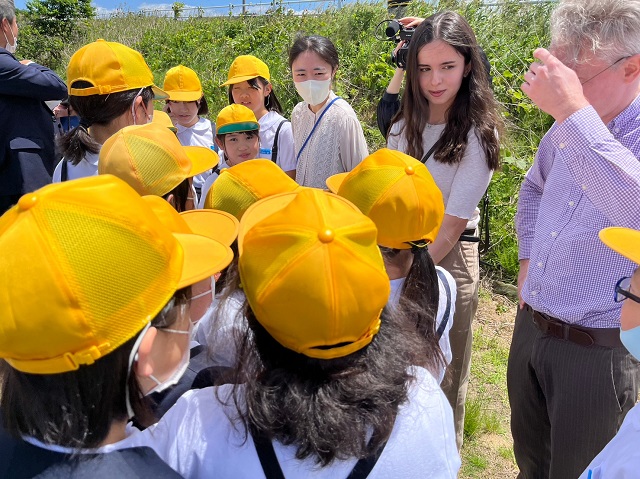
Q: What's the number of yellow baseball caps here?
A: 12